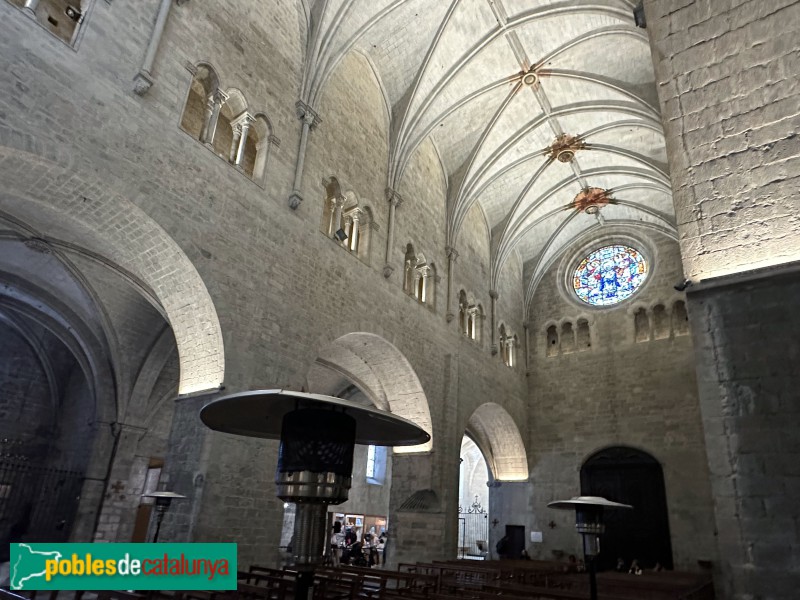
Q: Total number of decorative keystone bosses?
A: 3